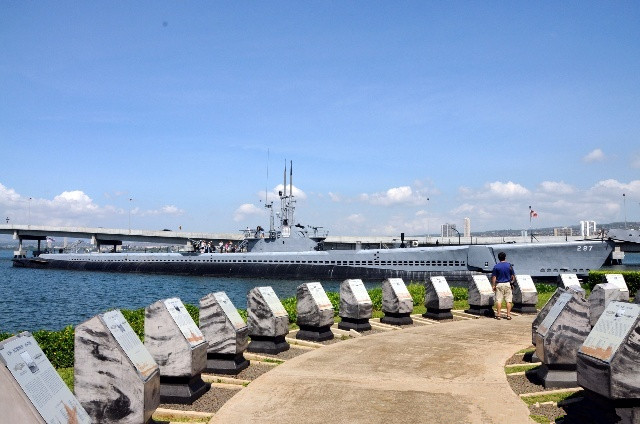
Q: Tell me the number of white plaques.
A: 15